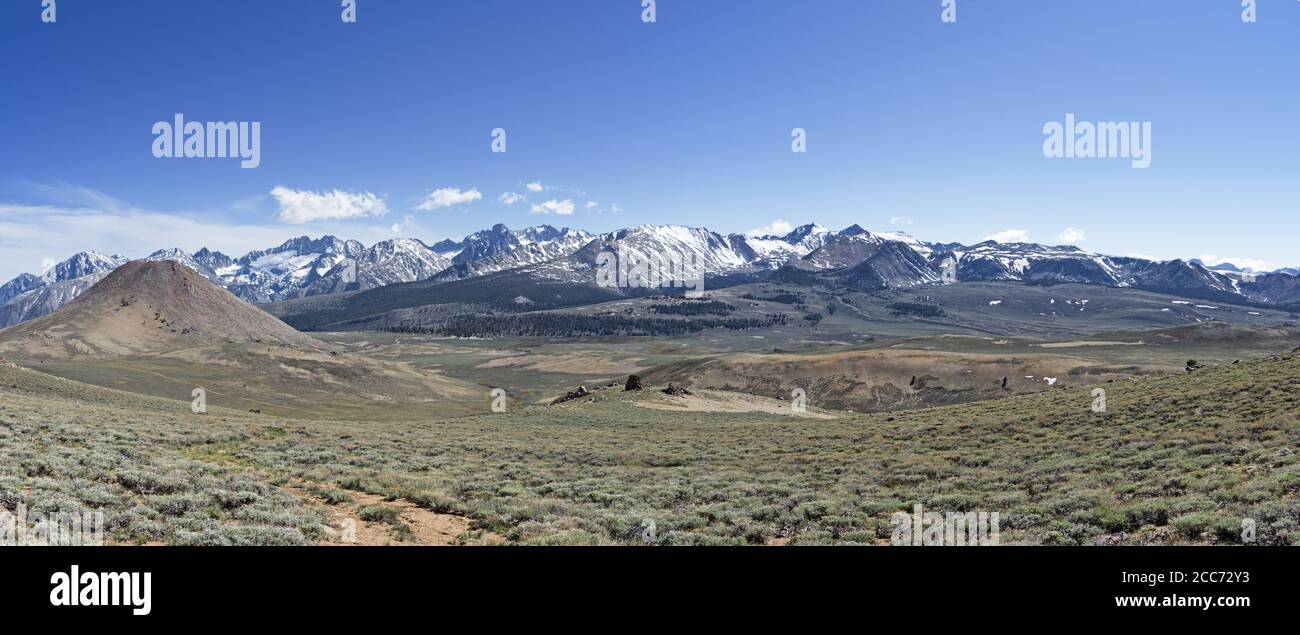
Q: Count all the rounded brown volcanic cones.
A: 1